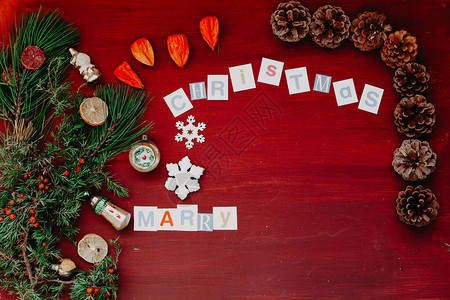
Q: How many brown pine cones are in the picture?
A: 8